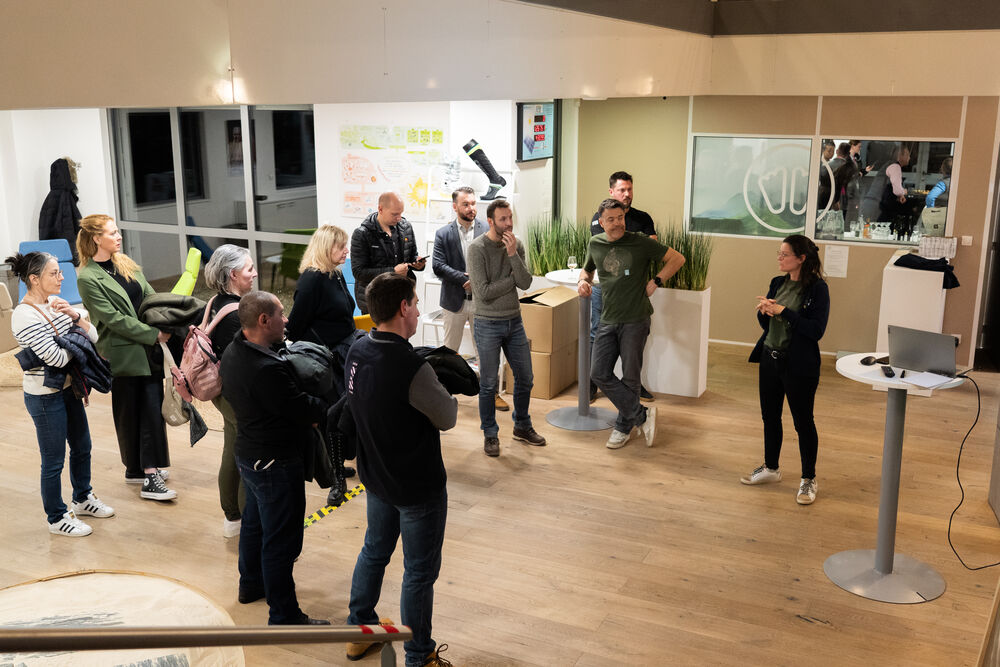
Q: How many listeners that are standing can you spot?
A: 11